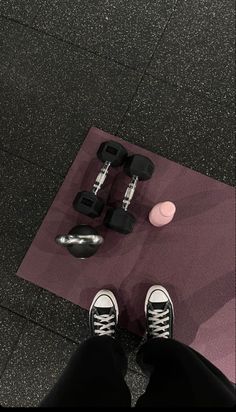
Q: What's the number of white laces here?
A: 2